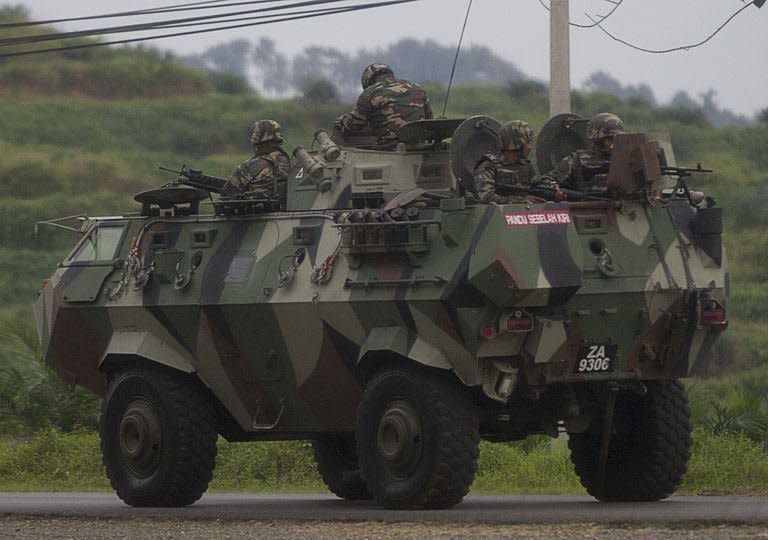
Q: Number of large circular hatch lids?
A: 2